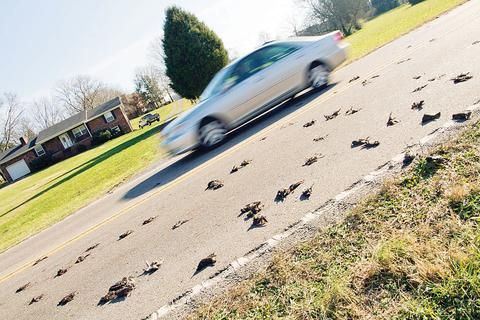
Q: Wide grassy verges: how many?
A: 2